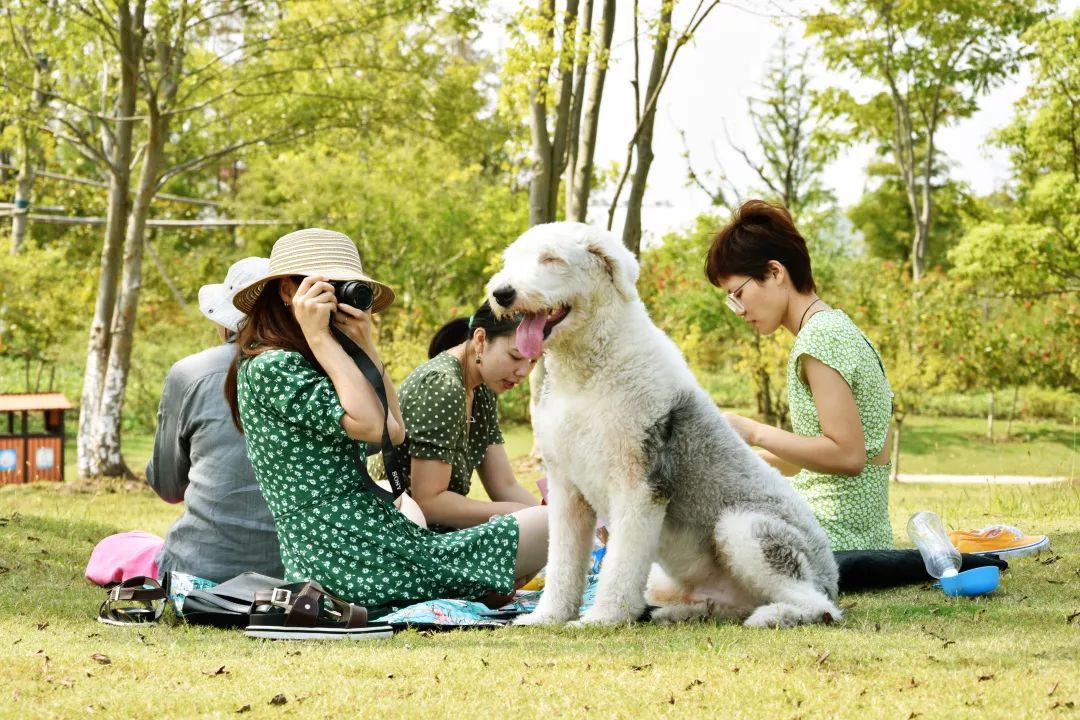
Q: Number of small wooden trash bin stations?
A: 1